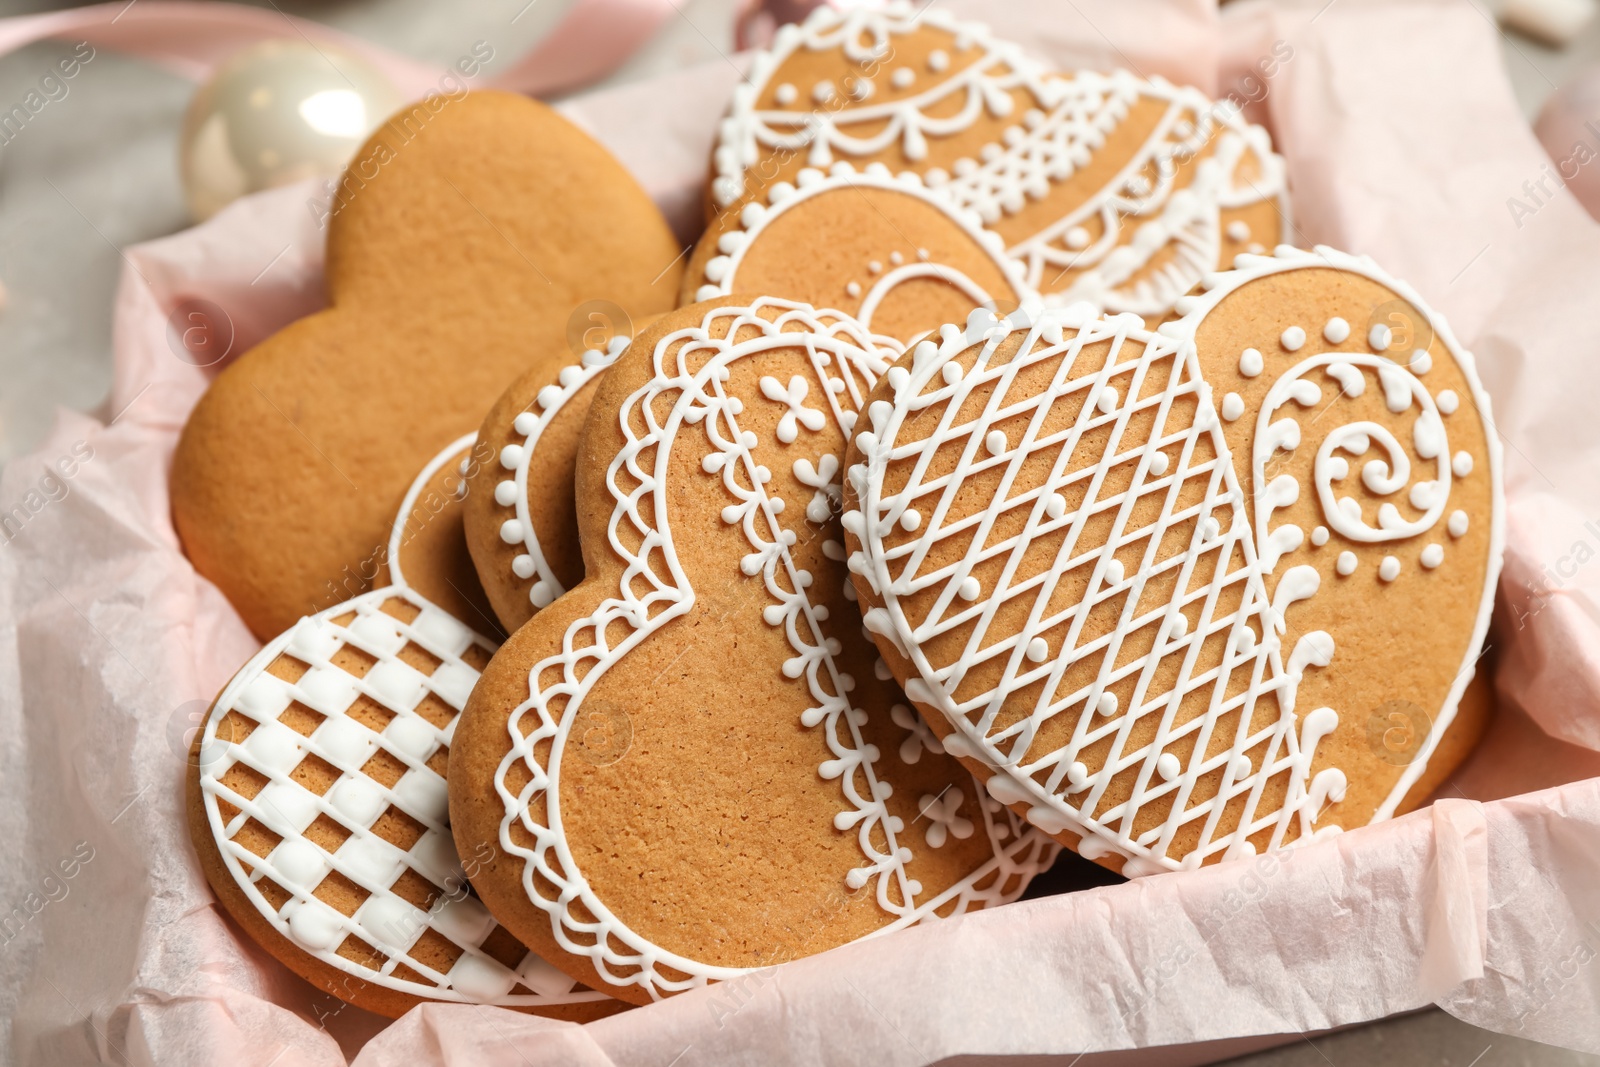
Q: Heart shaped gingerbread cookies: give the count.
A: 6